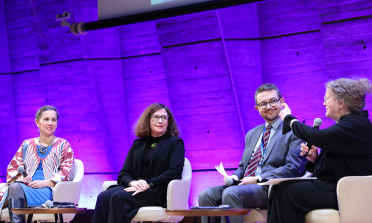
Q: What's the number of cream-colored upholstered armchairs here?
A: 4